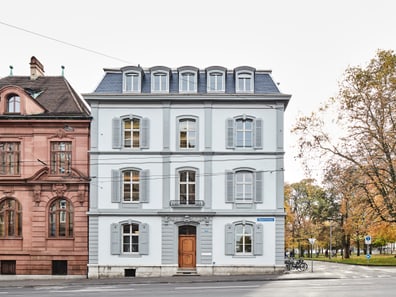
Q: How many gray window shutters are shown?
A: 12